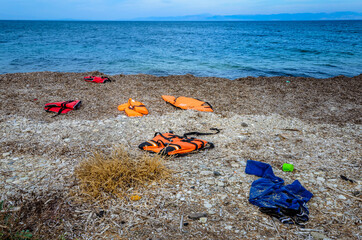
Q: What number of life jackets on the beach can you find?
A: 5